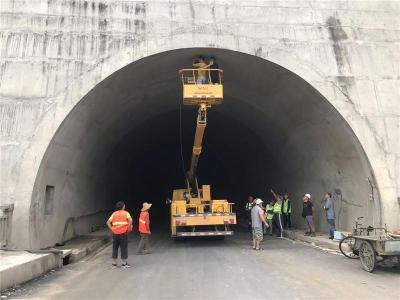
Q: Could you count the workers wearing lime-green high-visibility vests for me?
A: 4